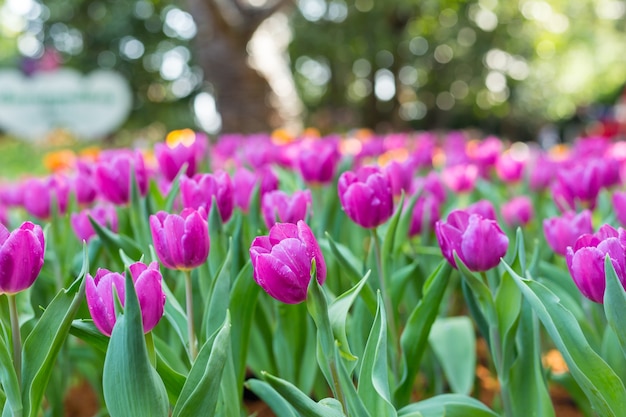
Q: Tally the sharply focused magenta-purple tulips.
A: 7